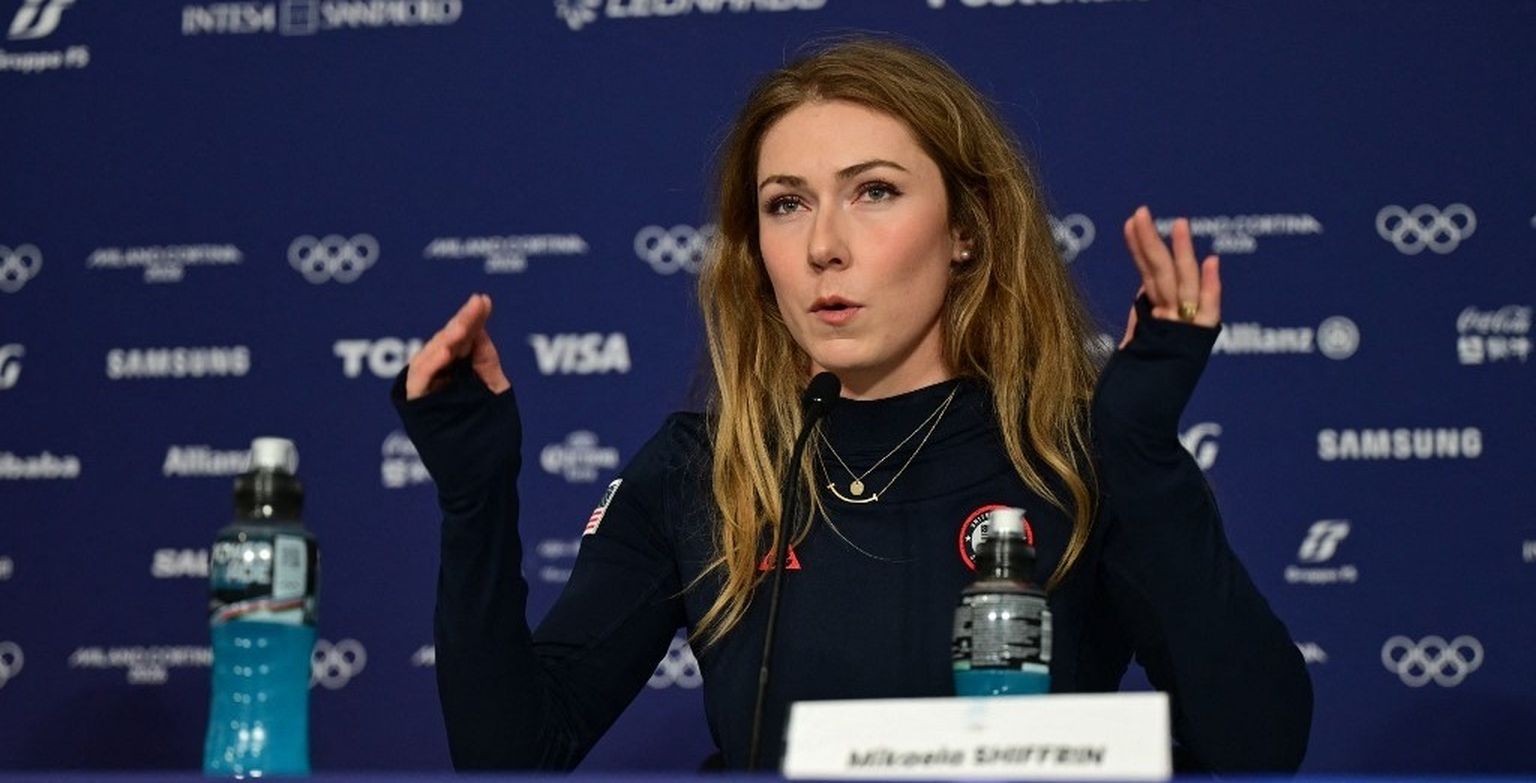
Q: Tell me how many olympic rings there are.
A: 9